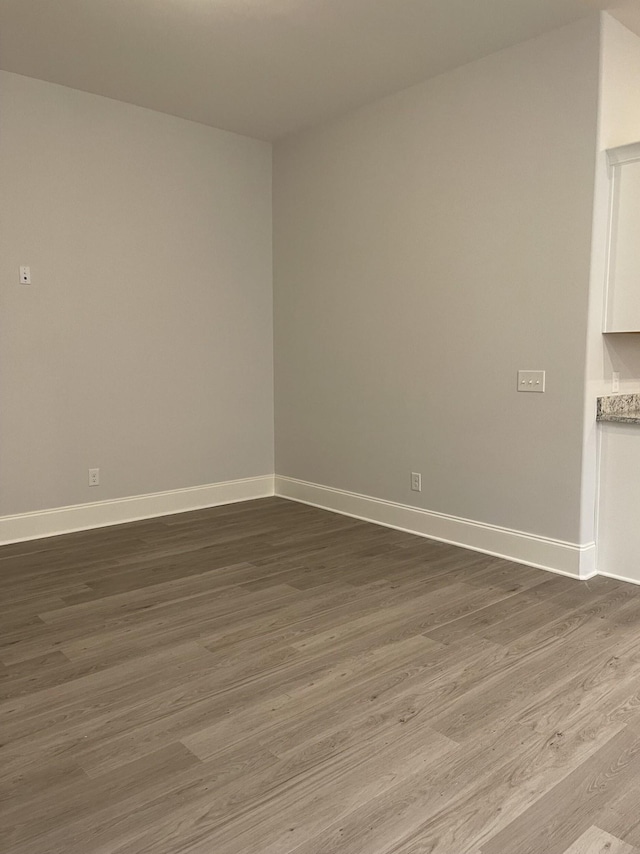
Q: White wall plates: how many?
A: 5